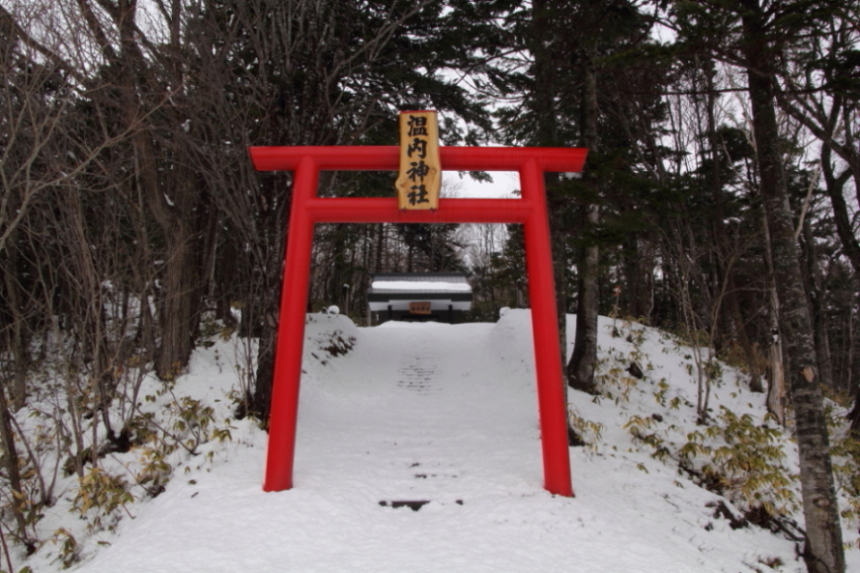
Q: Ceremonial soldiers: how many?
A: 0